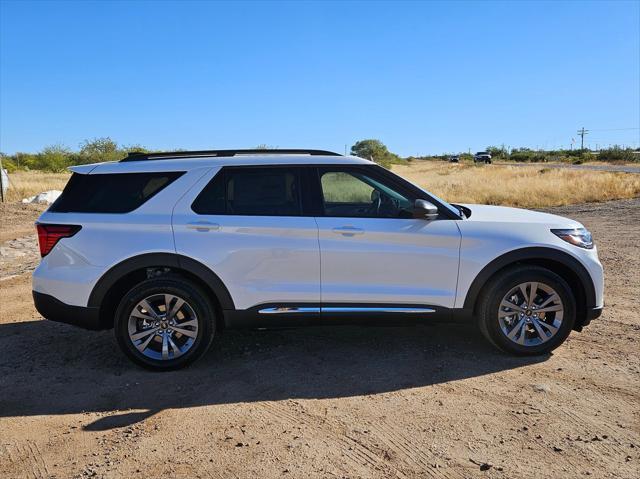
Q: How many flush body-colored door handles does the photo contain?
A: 2